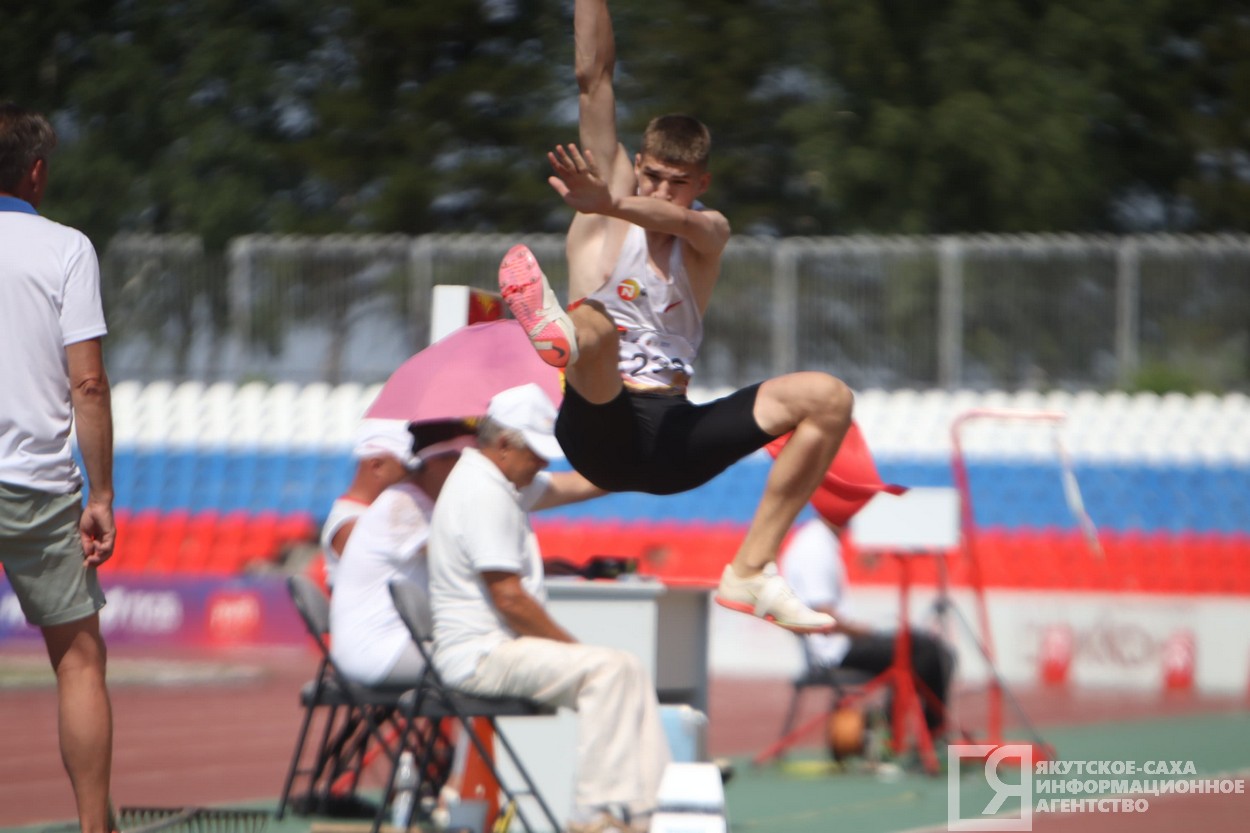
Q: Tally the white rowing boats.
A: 0